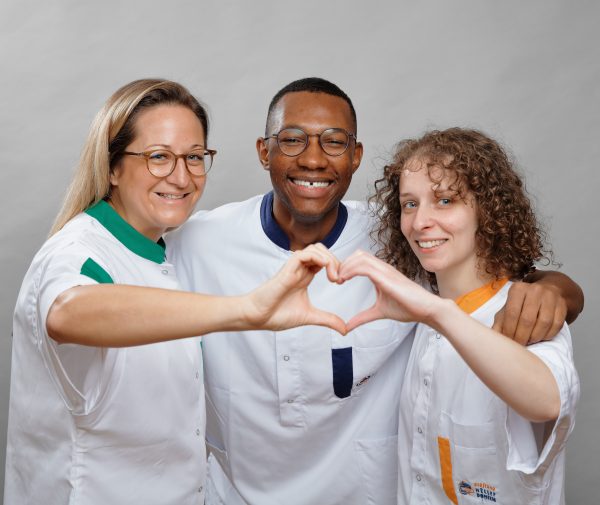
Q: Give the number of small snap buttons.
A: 10